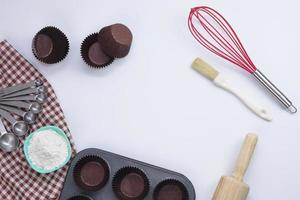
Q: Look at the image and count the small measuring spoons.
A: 7